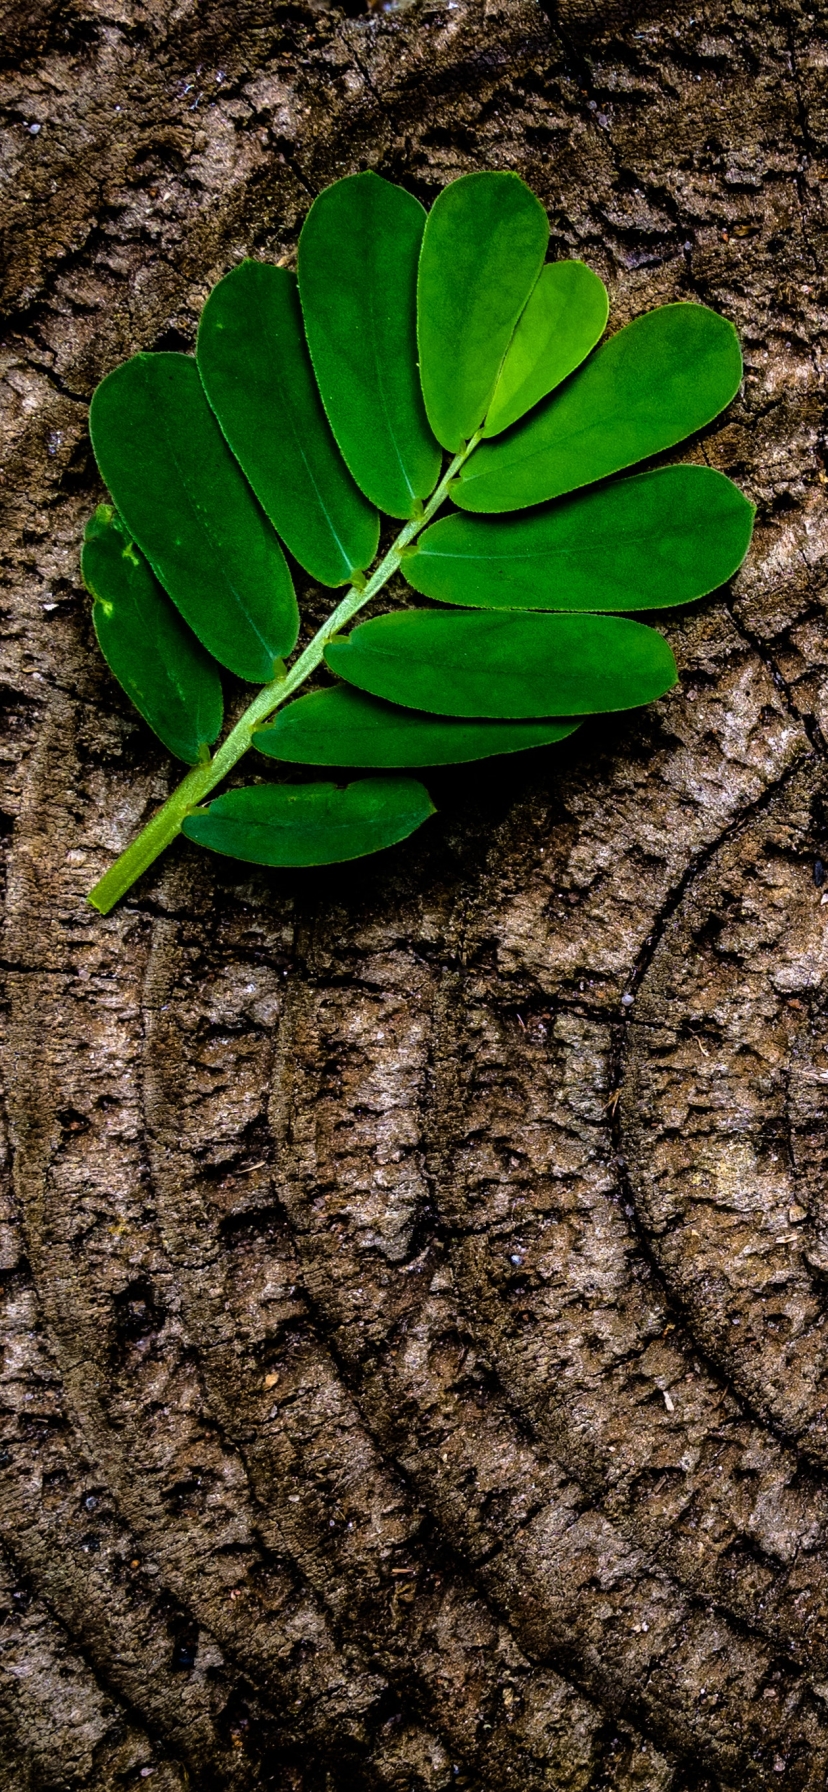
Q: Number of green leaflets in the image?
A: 11